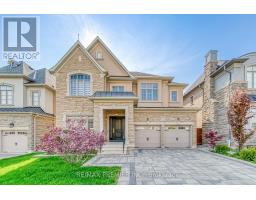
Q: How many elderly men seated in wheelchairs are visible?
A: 0